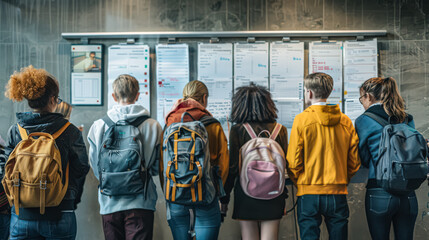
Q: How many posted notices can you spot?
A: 8